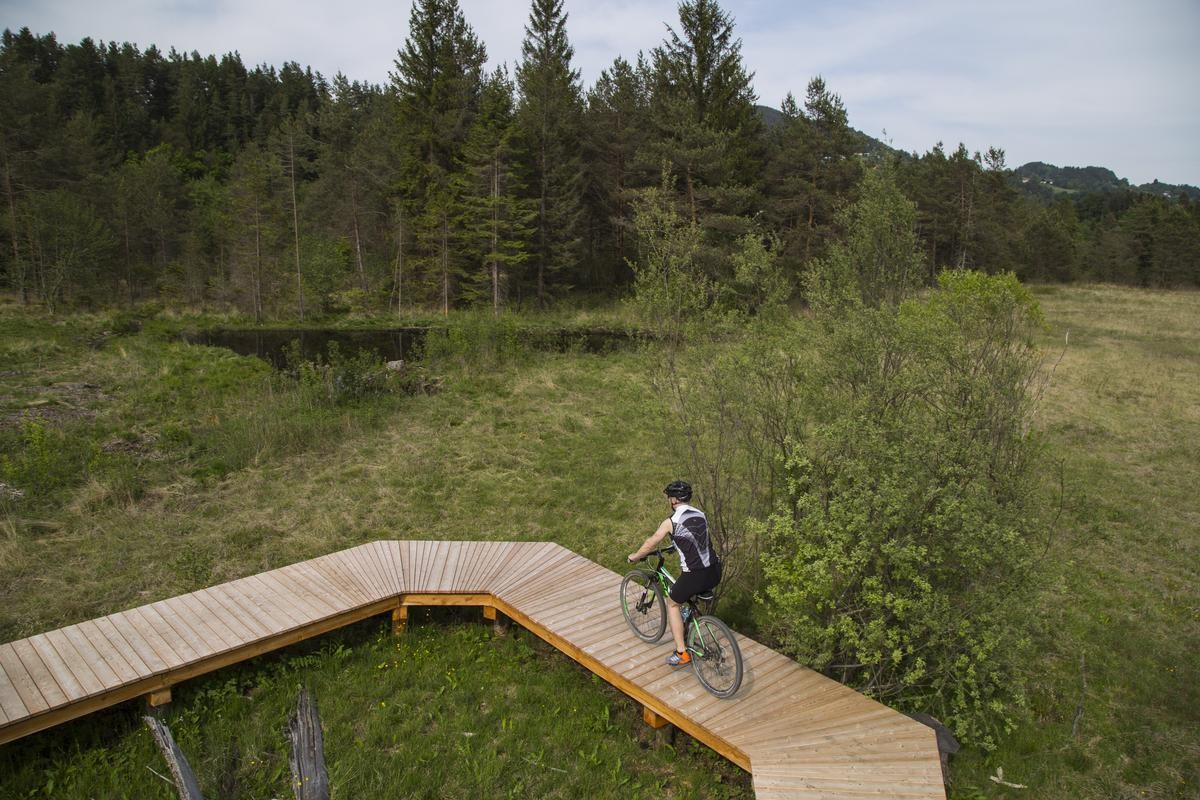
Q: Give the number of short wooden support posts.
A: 4